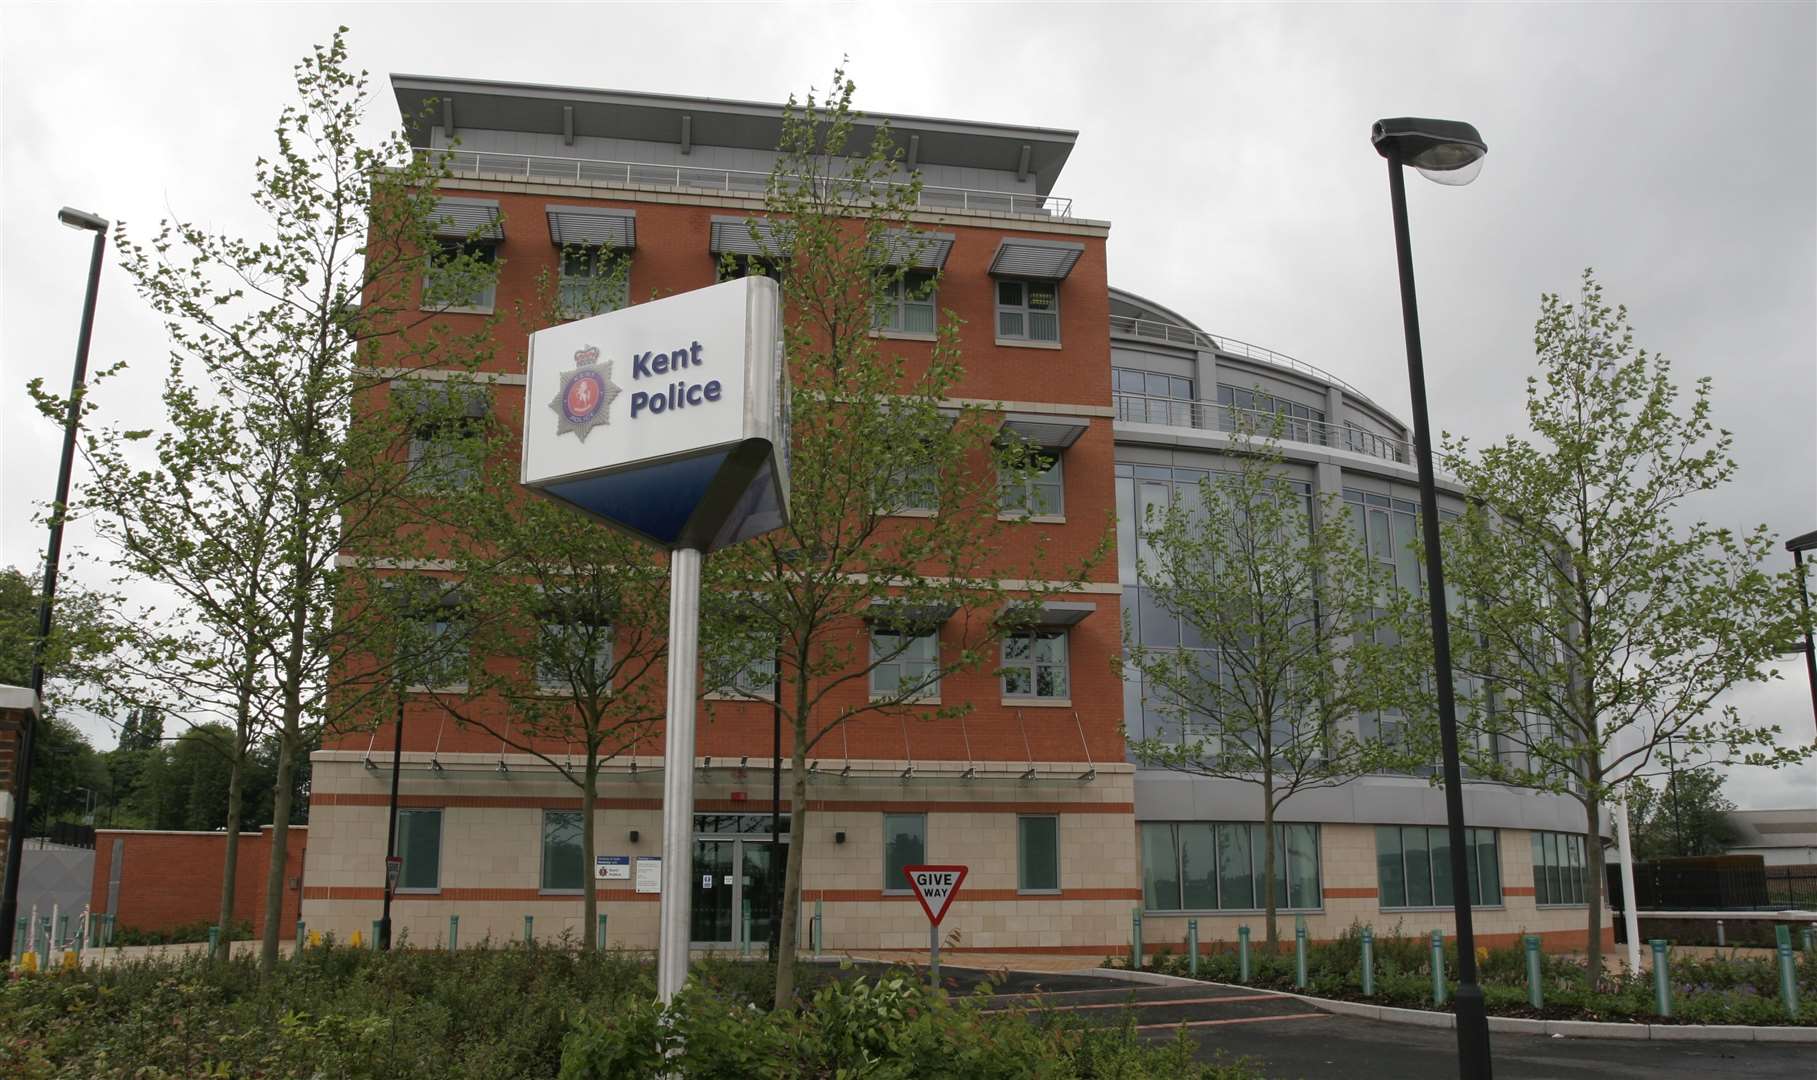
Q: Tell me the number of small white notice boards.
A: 2